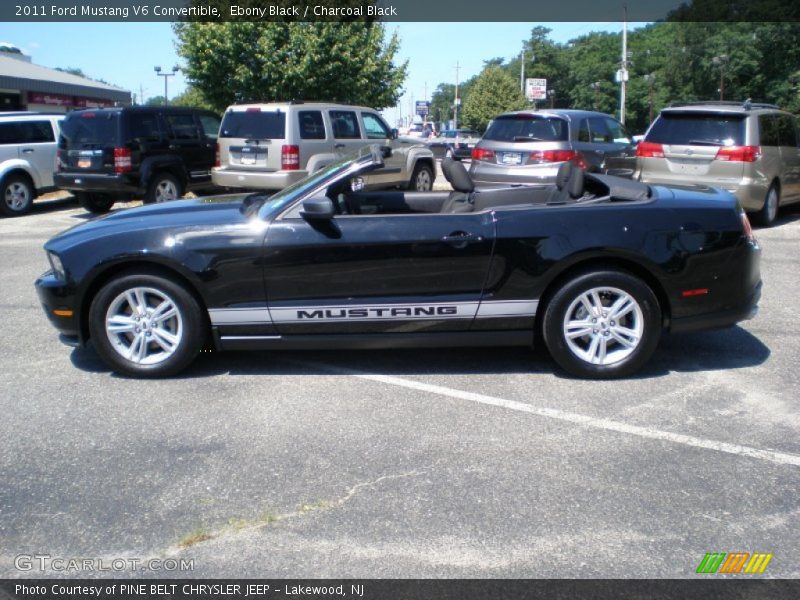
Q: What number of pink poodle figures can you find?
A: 0